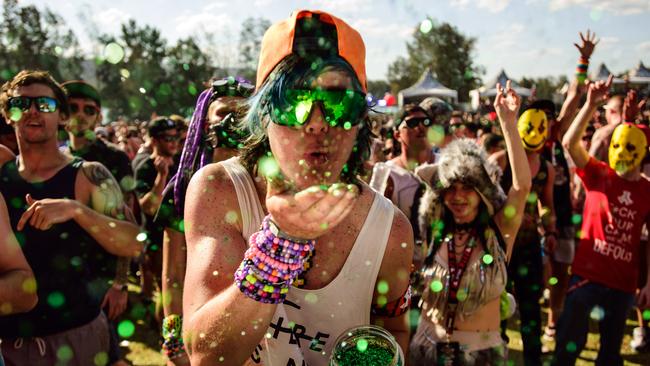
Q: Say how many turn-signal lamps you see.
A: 0